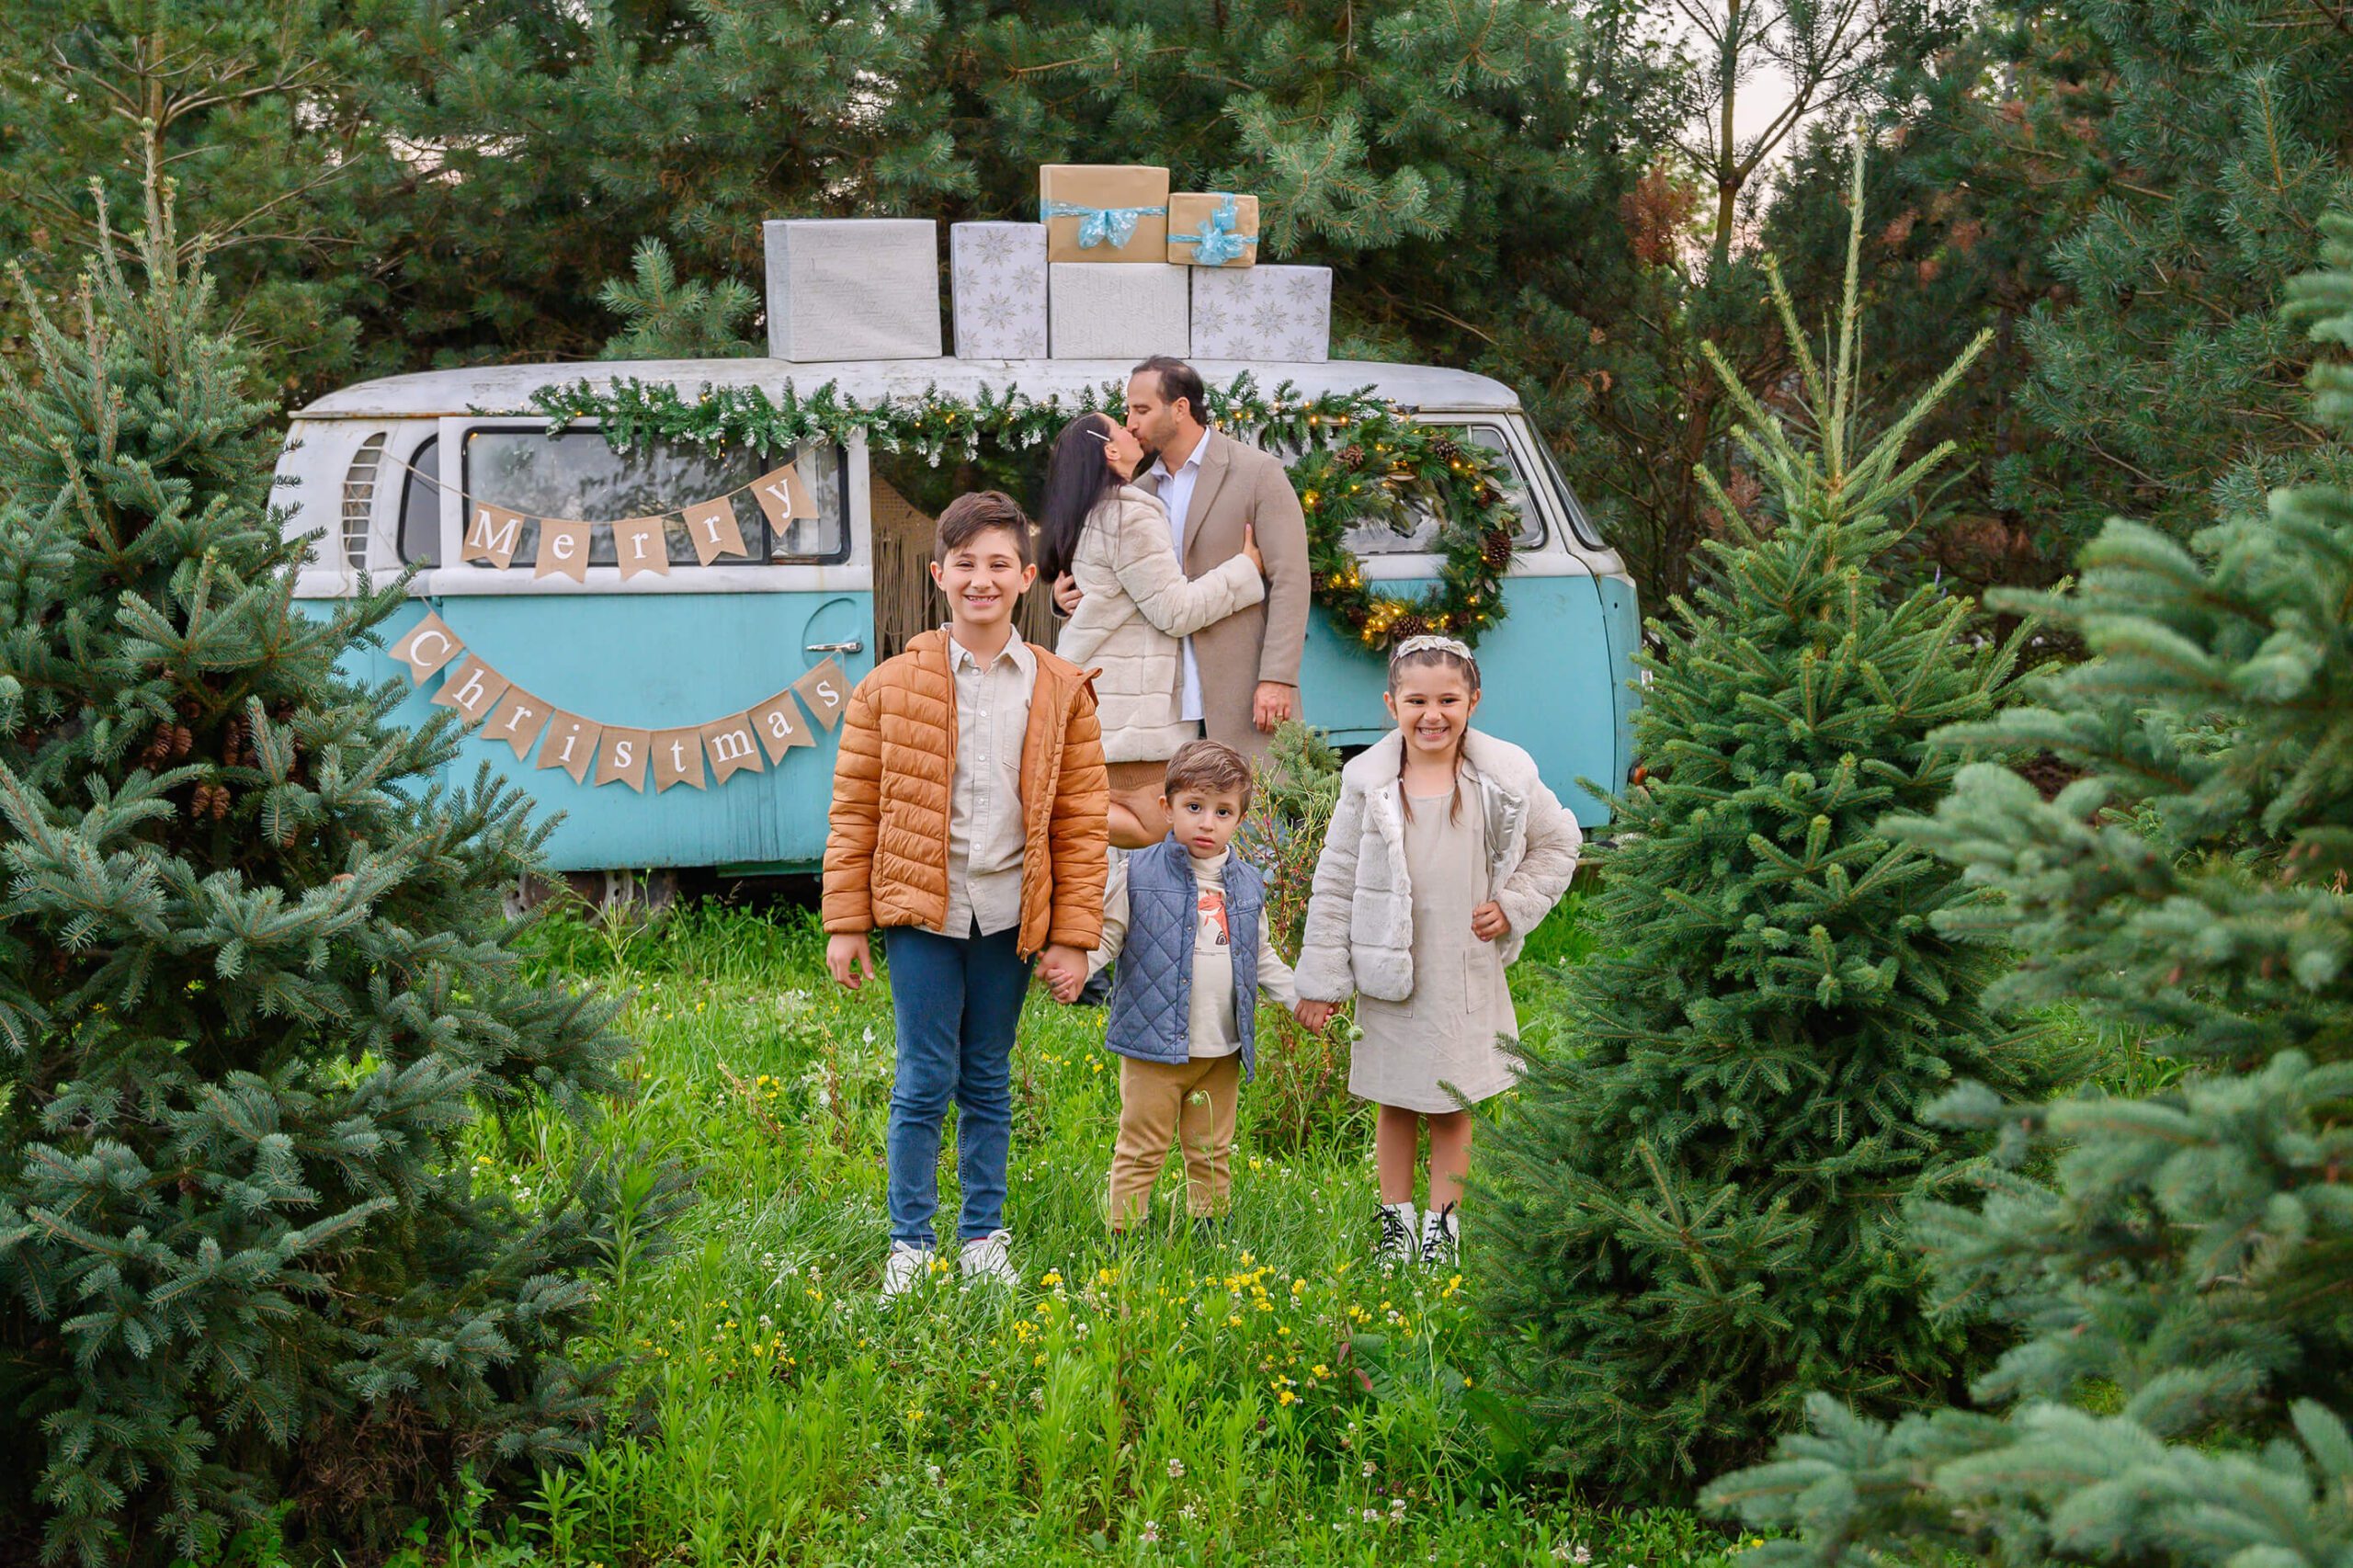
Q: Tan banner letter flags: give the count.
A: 14